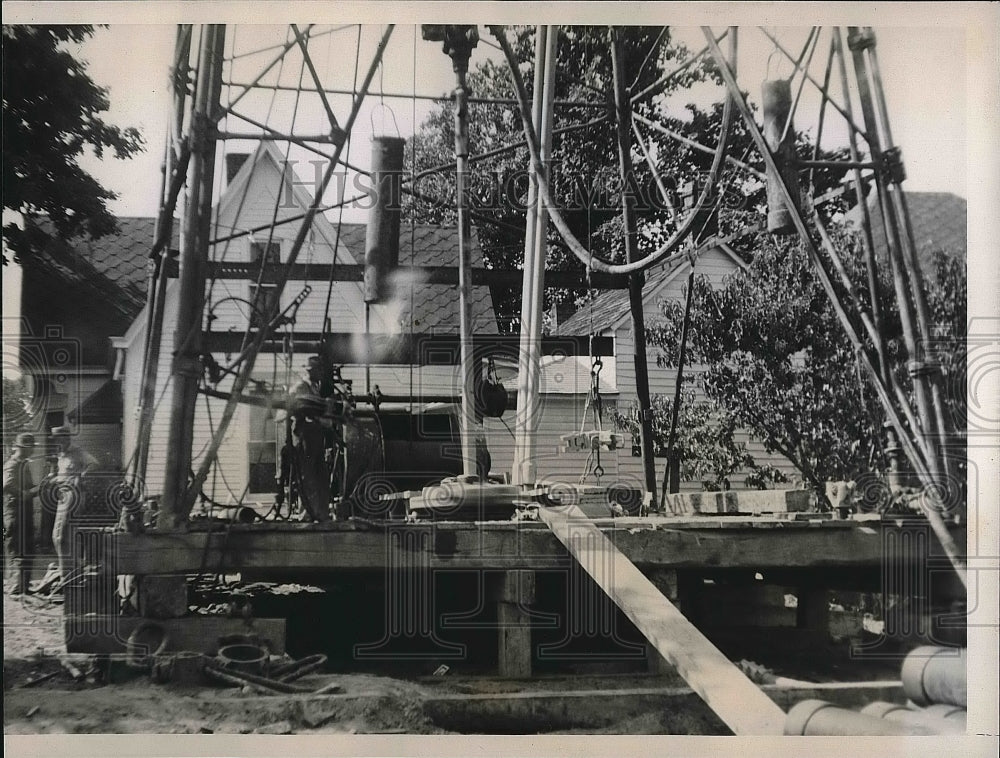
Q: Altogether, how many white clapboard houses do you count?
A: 2